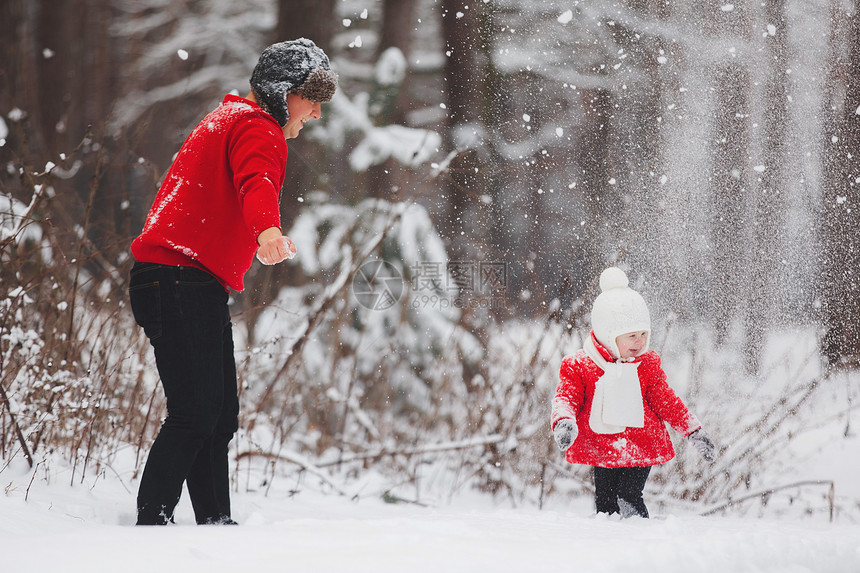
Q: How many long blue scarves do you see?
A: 0